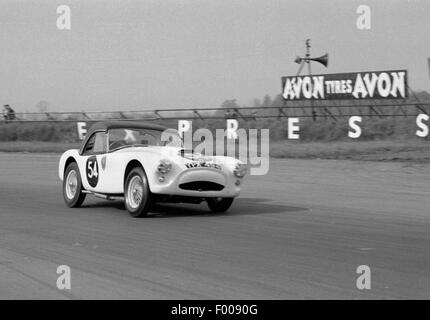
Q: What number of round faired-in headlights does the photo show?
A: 2